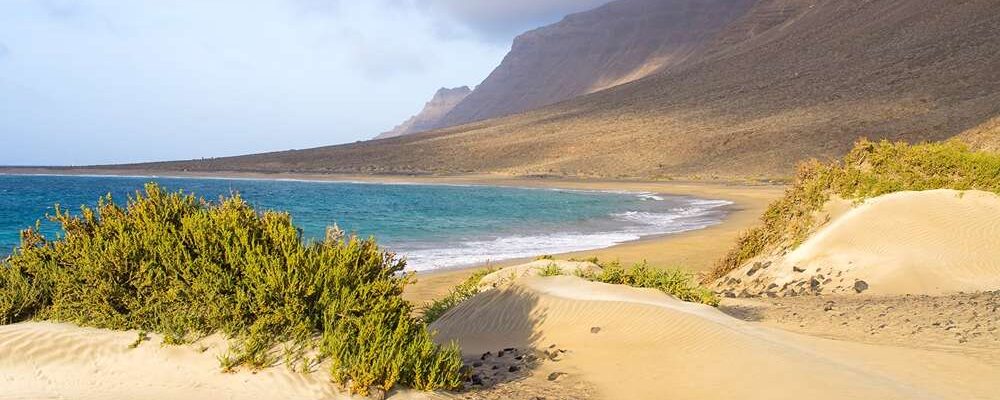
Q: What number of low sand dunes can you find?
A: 3